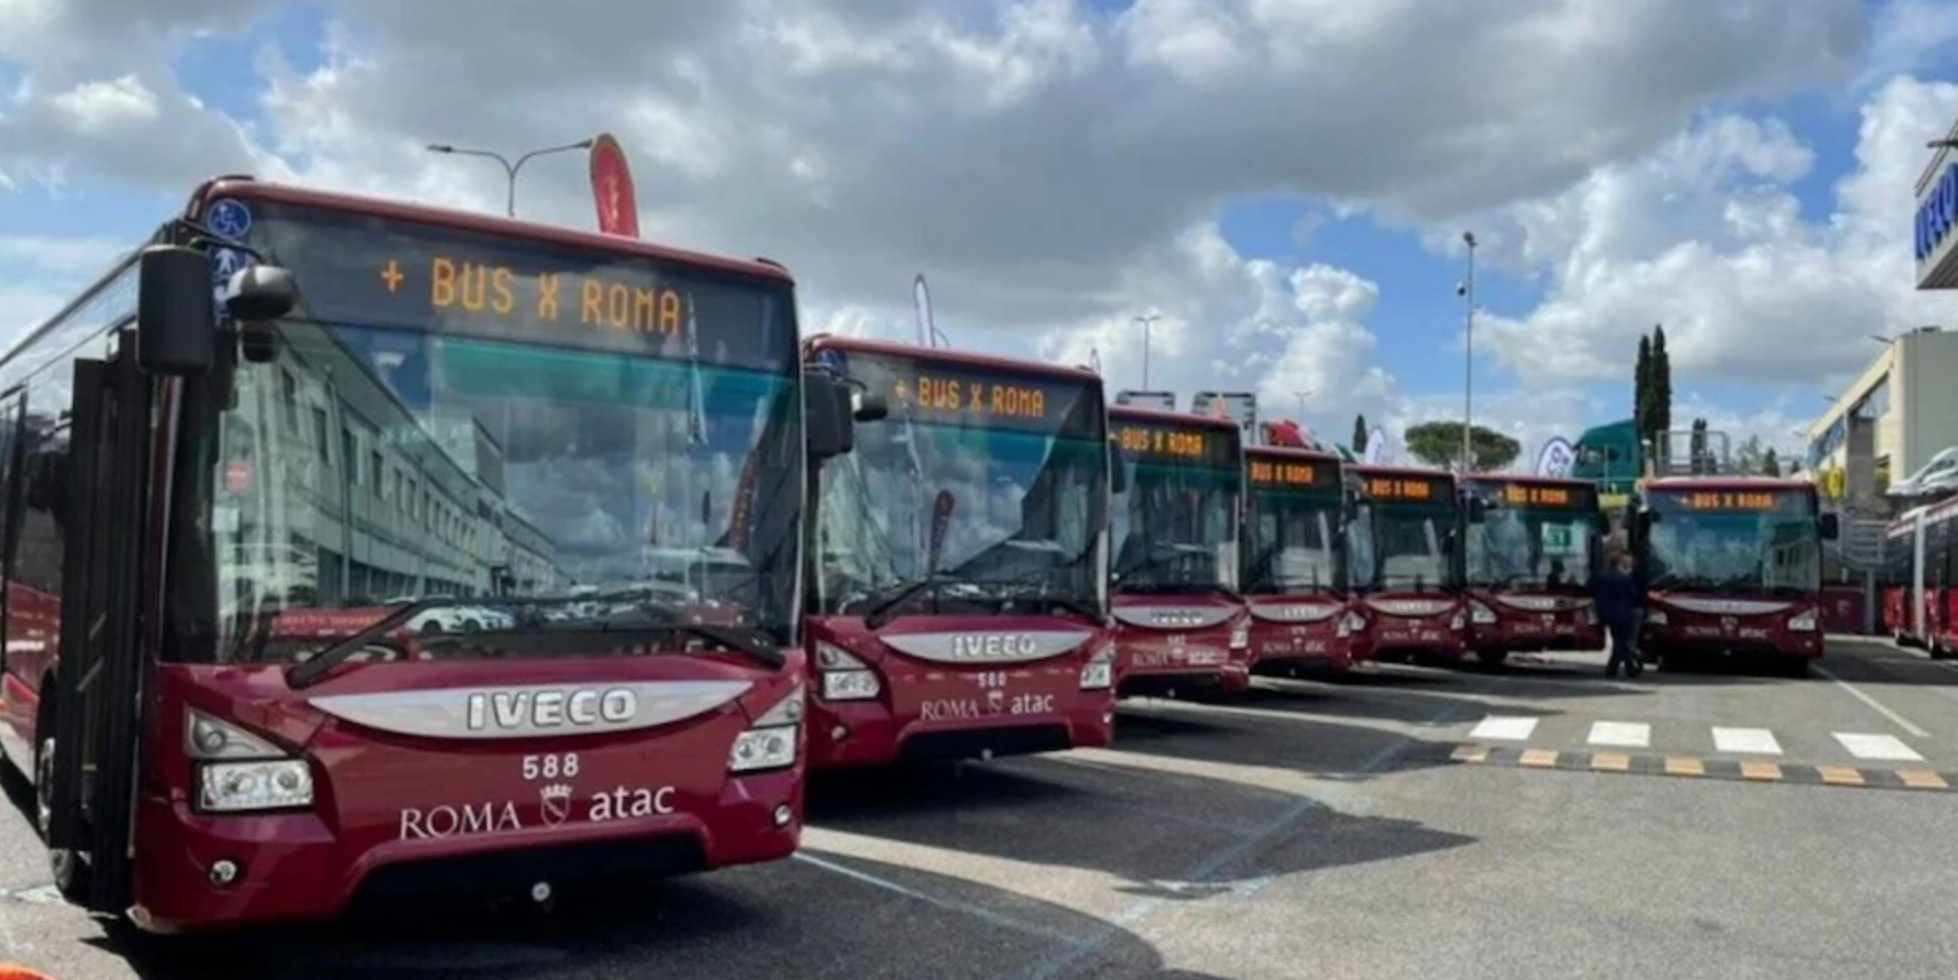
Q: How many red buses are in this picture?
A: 8